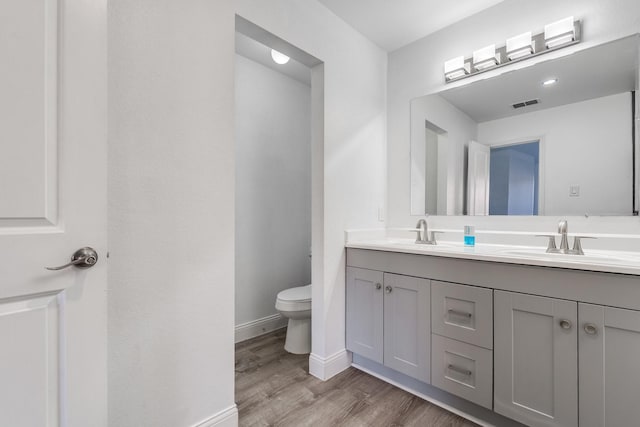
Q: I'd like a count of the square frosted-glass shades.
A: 4